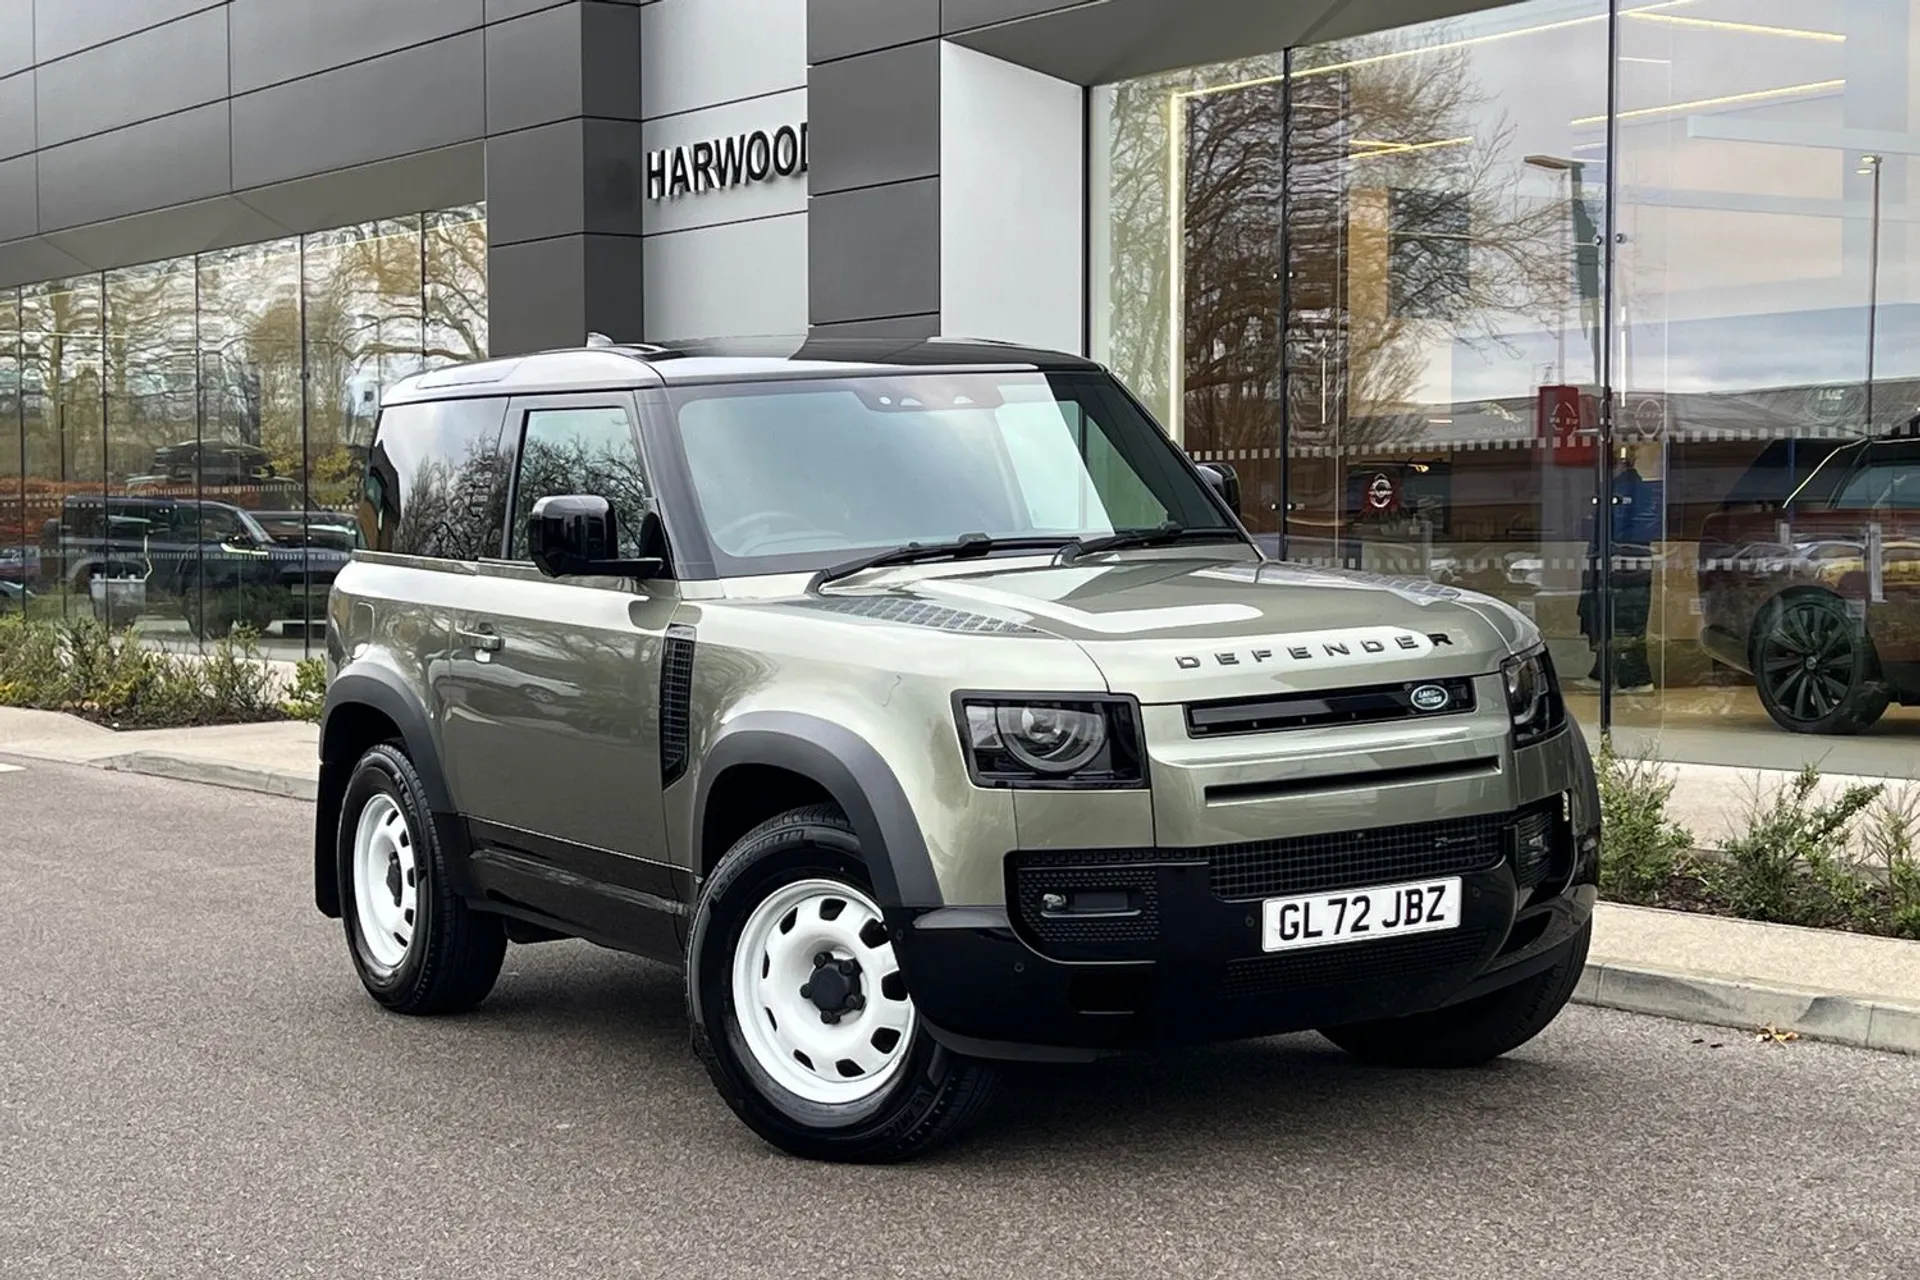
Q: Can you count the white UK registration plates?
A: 1